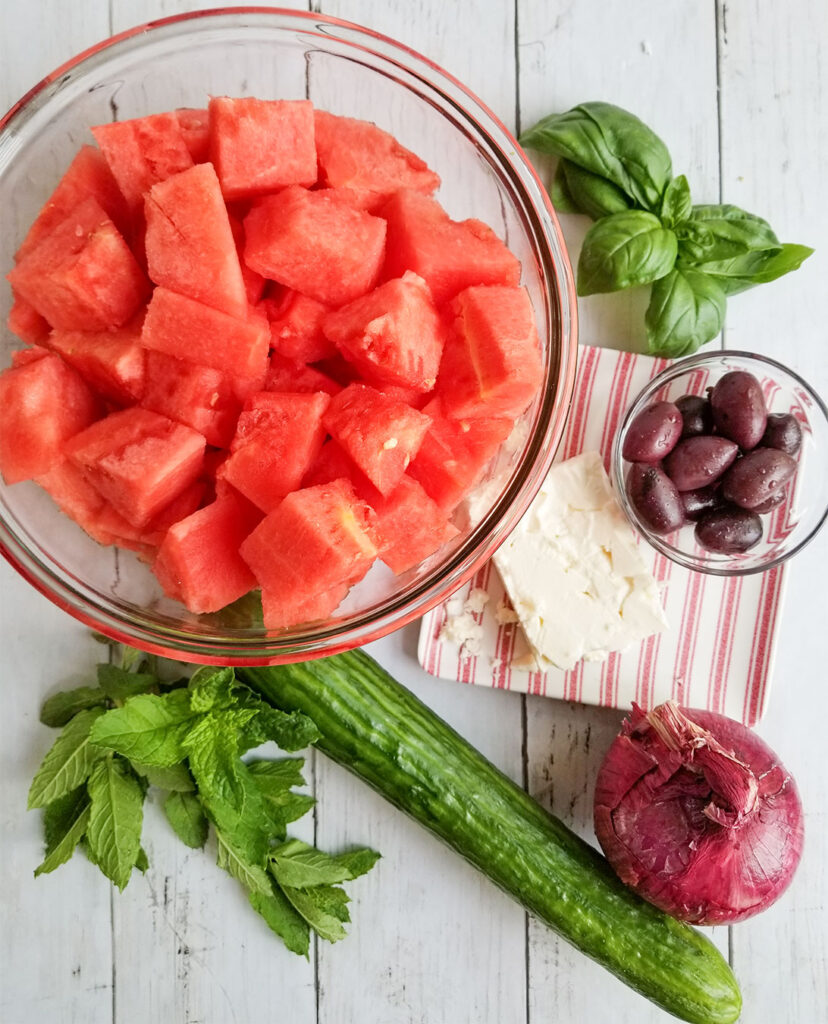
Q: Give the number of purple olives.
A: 10